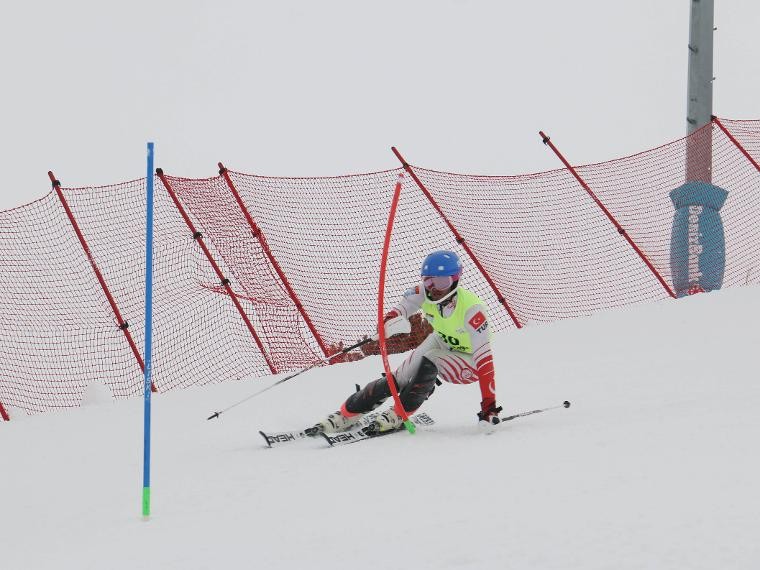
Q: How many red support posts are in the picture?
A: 7